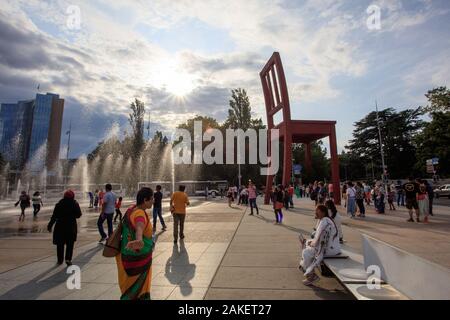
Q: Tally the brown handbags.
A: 1